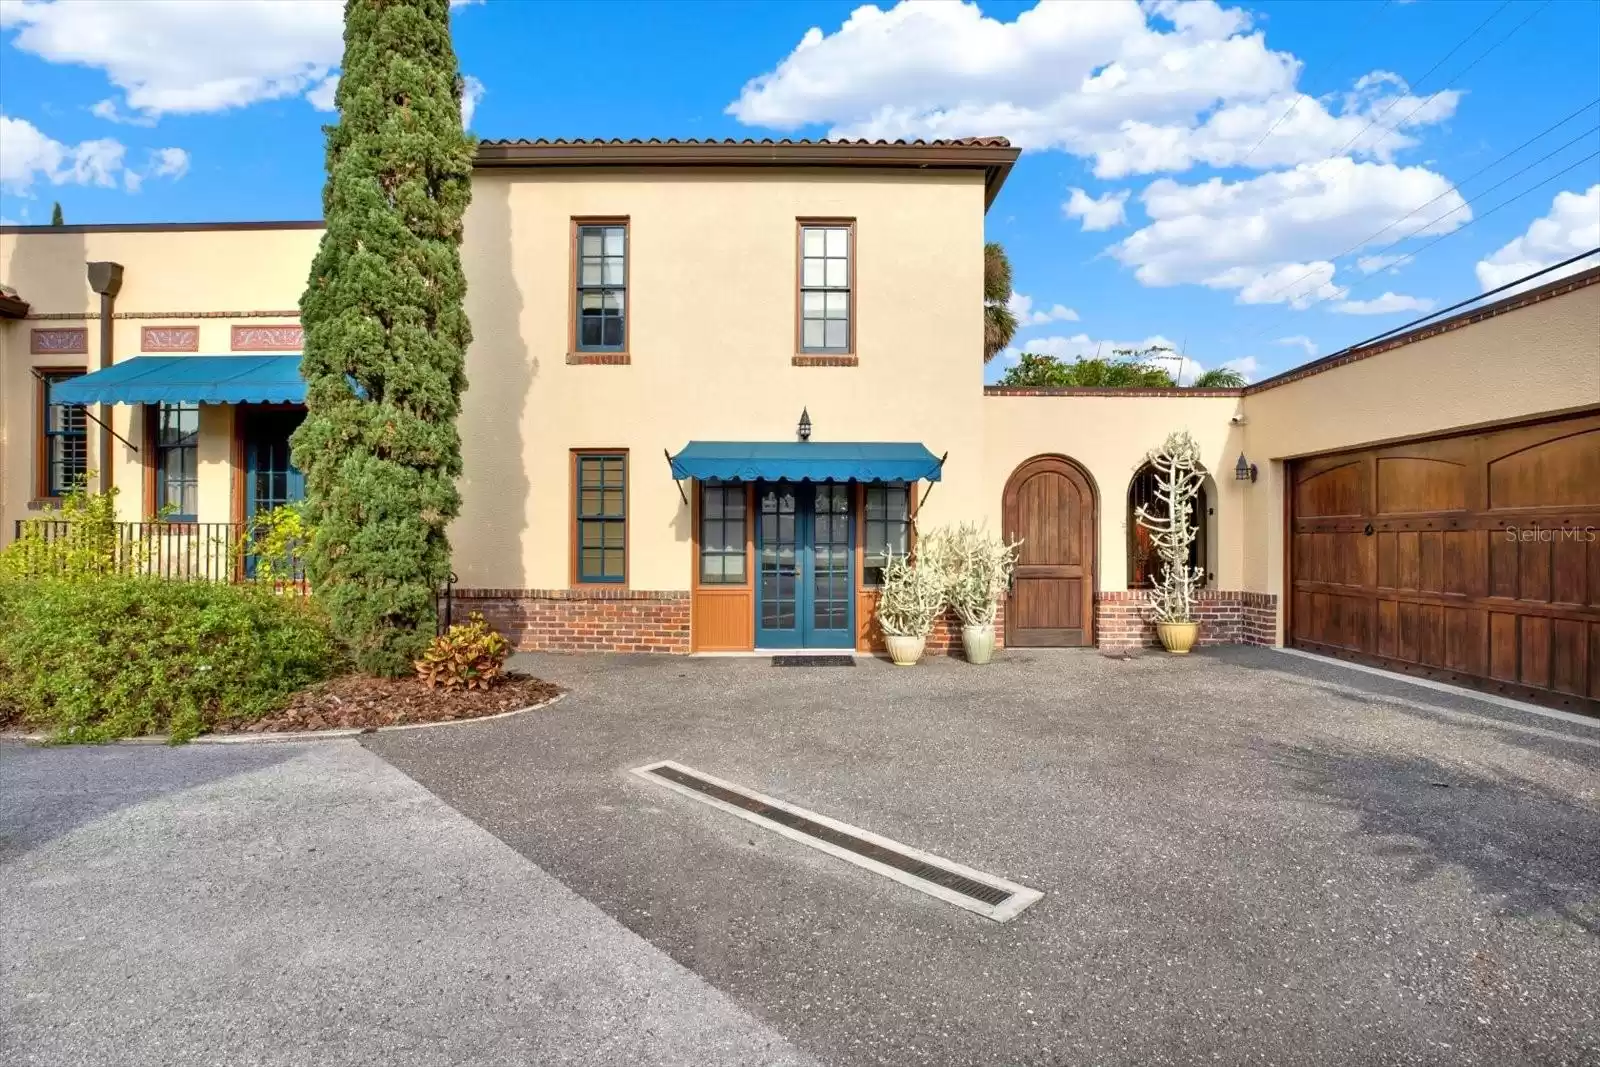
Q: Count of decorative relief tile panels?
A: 3